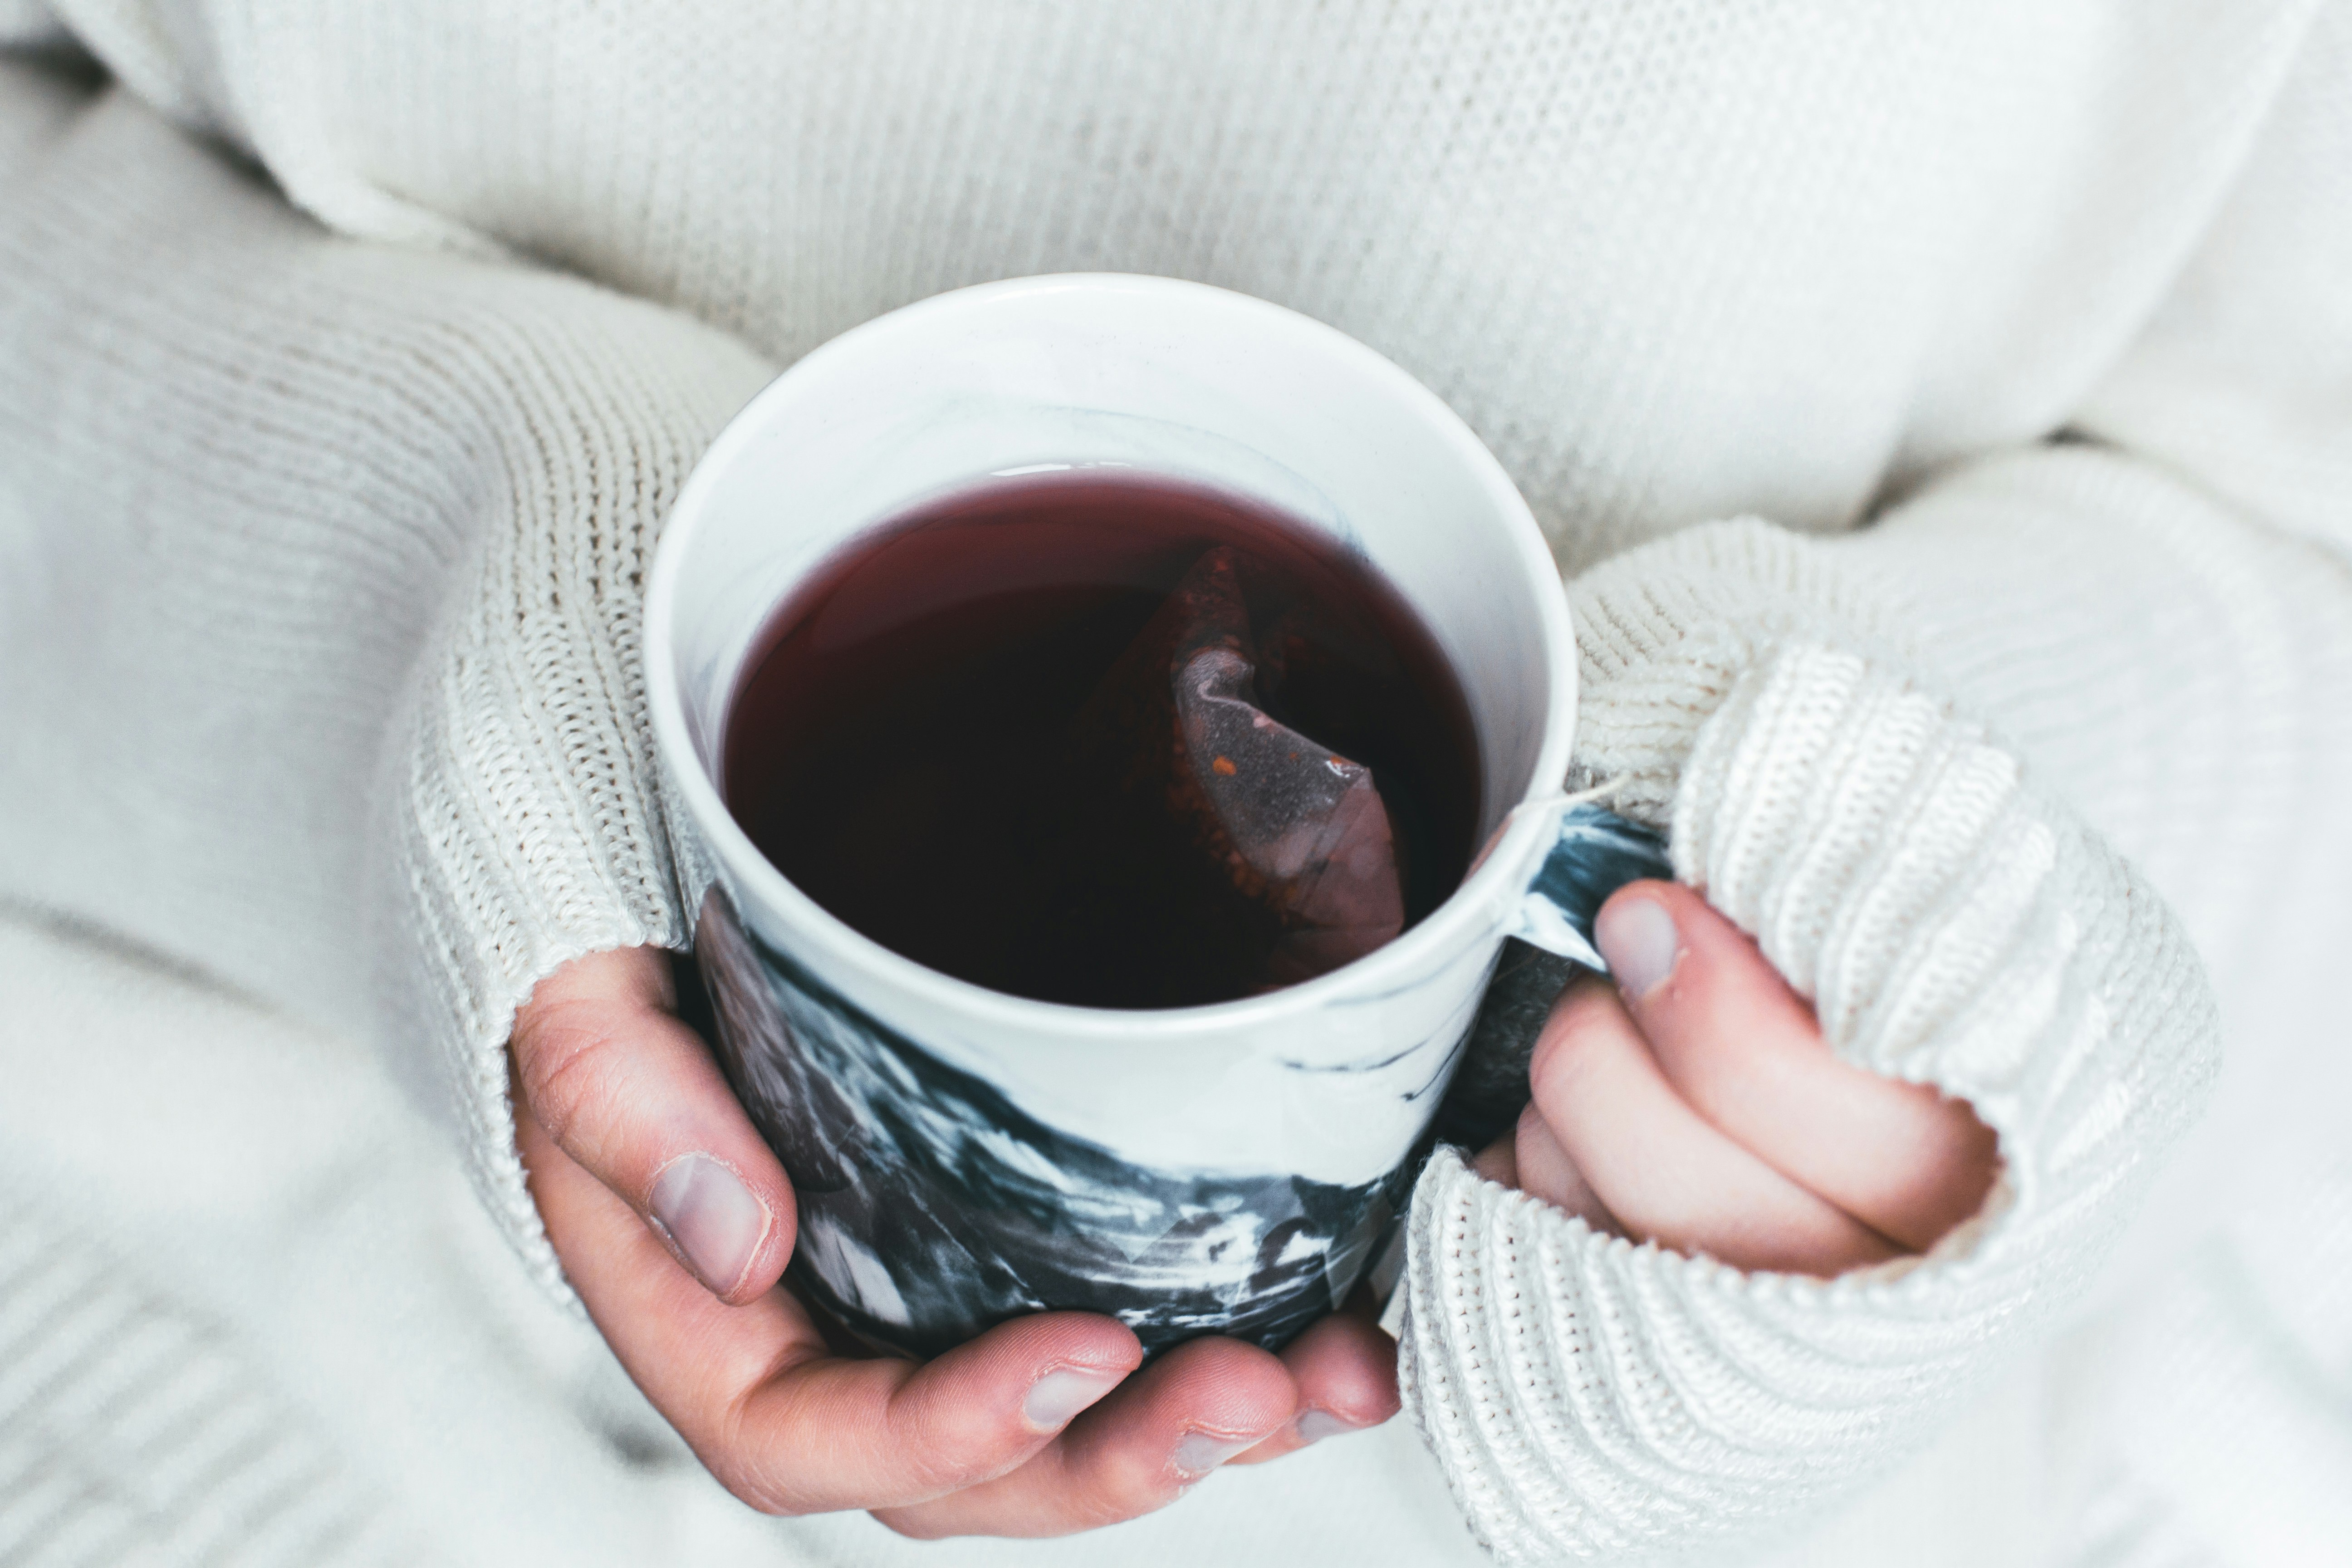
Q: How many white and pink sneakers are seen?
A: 0